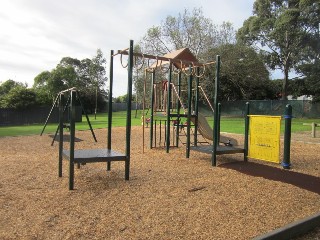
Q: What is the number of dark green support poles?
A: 13